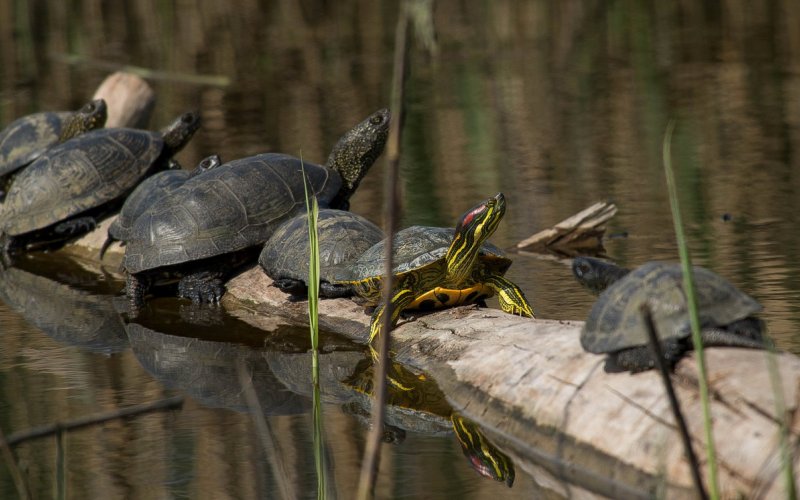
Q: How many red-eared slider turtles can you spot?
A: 1